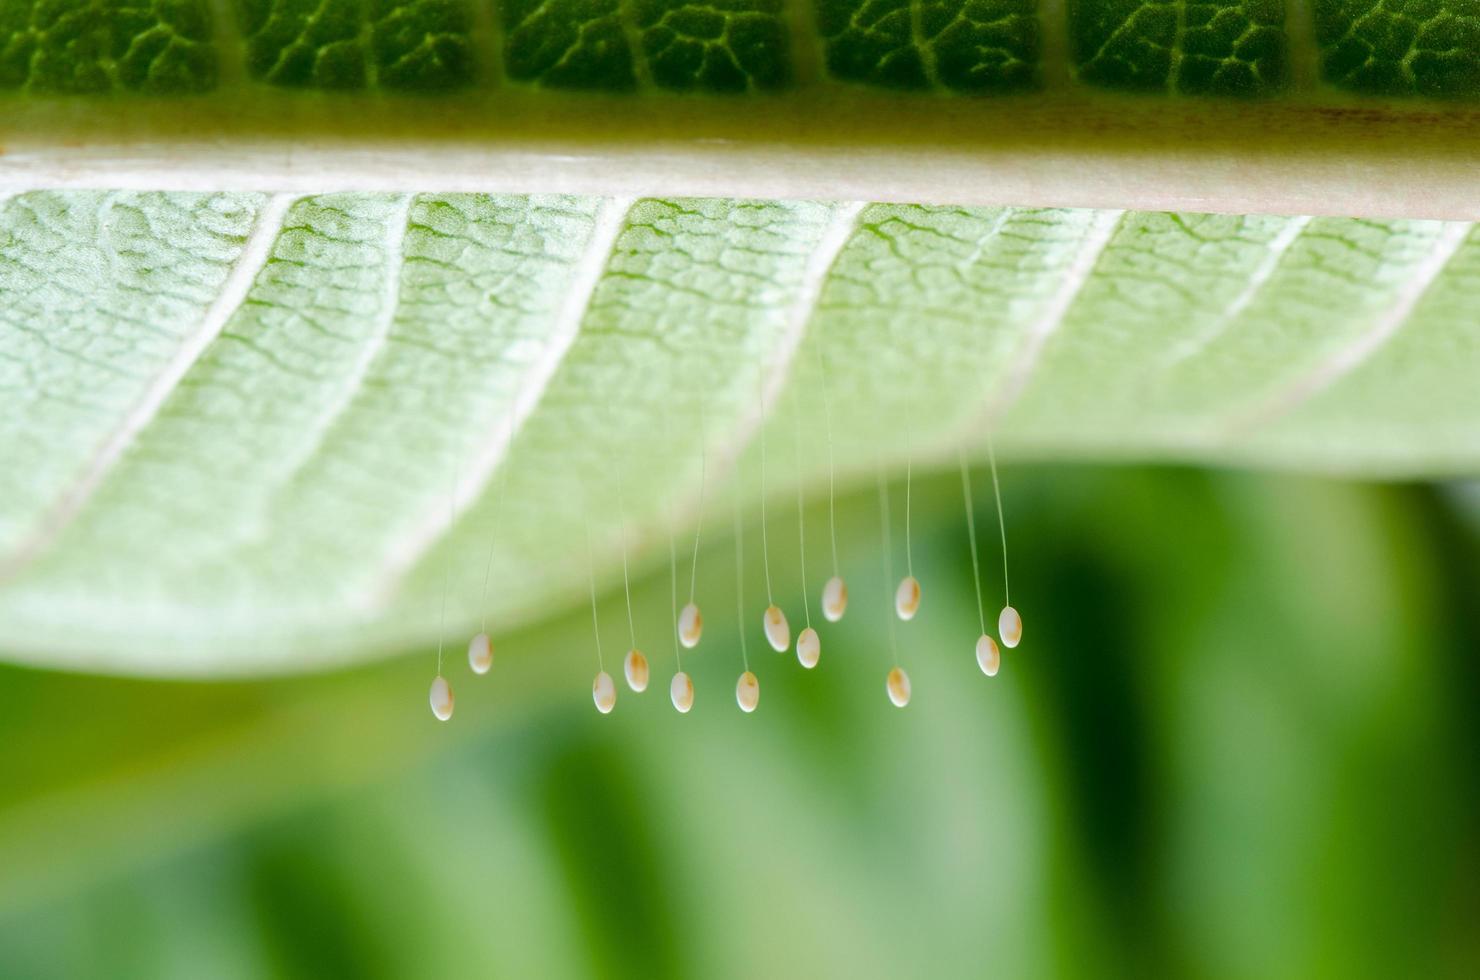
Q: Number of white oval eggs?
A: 14